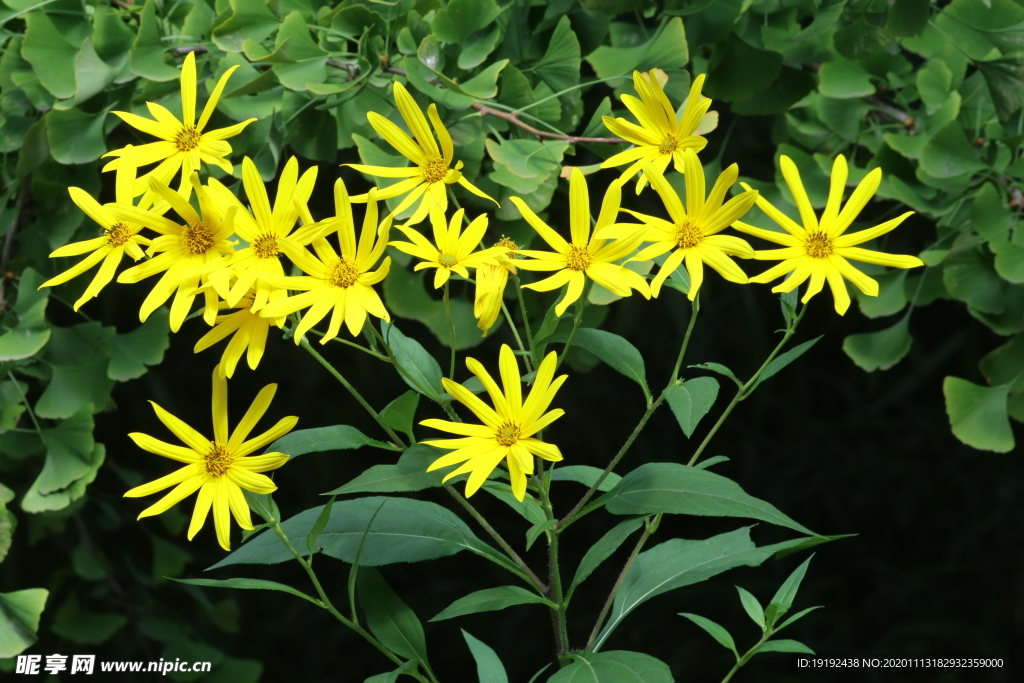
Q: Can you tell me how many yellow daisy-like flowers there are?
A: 15